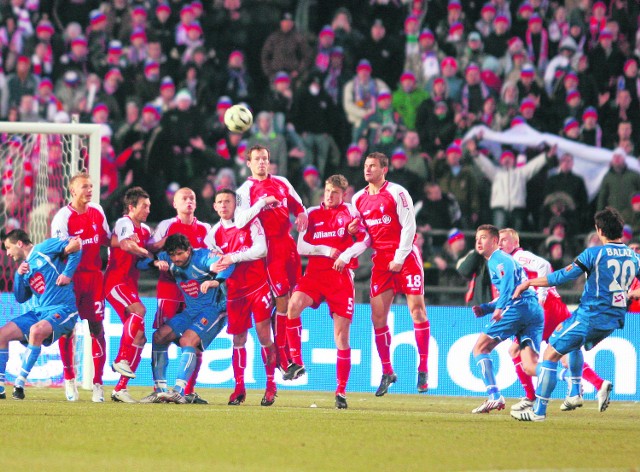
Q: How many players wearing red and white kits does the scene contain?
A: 8